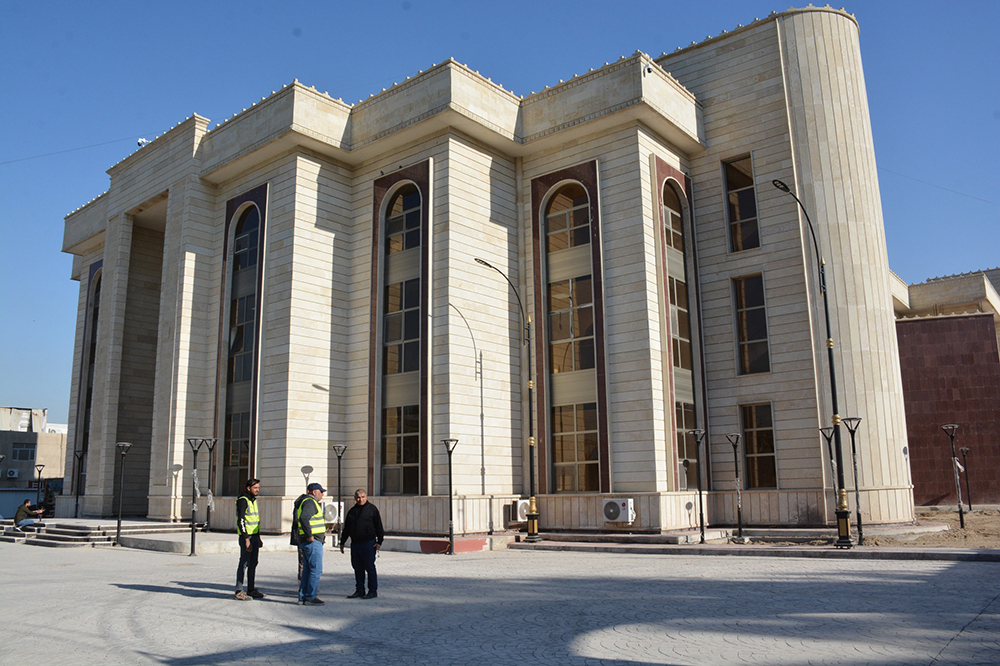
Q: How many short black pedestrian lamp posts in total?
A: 13